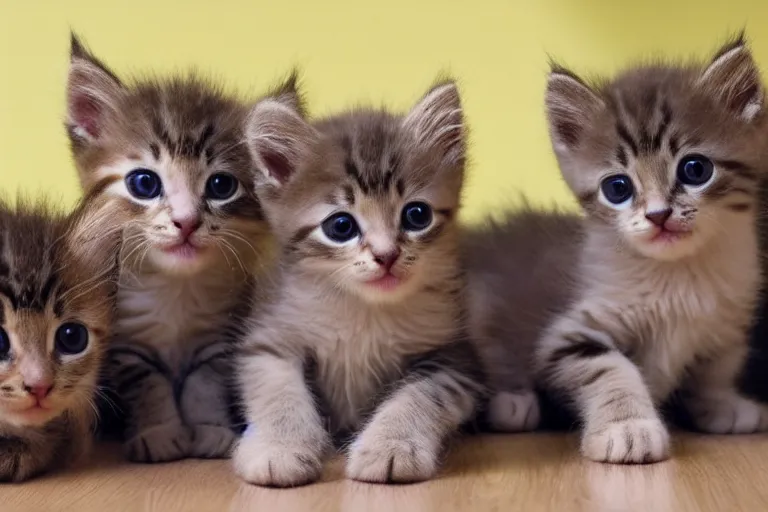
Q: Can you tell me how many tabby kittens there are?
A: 4